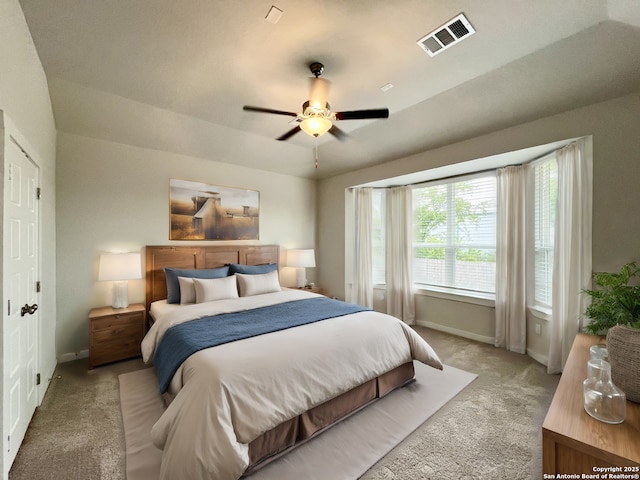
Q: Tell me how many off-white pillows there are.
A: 3